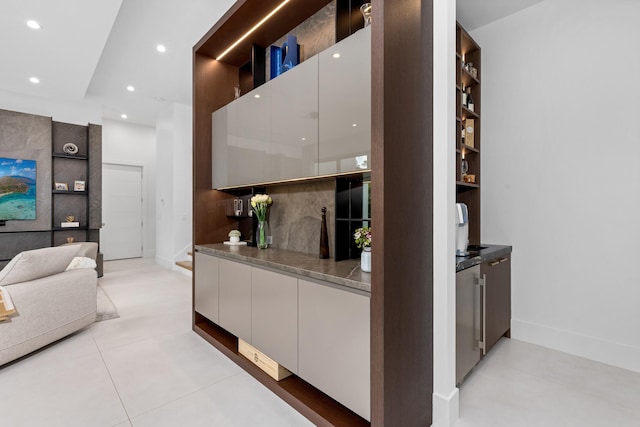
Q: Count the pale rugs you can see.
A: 1